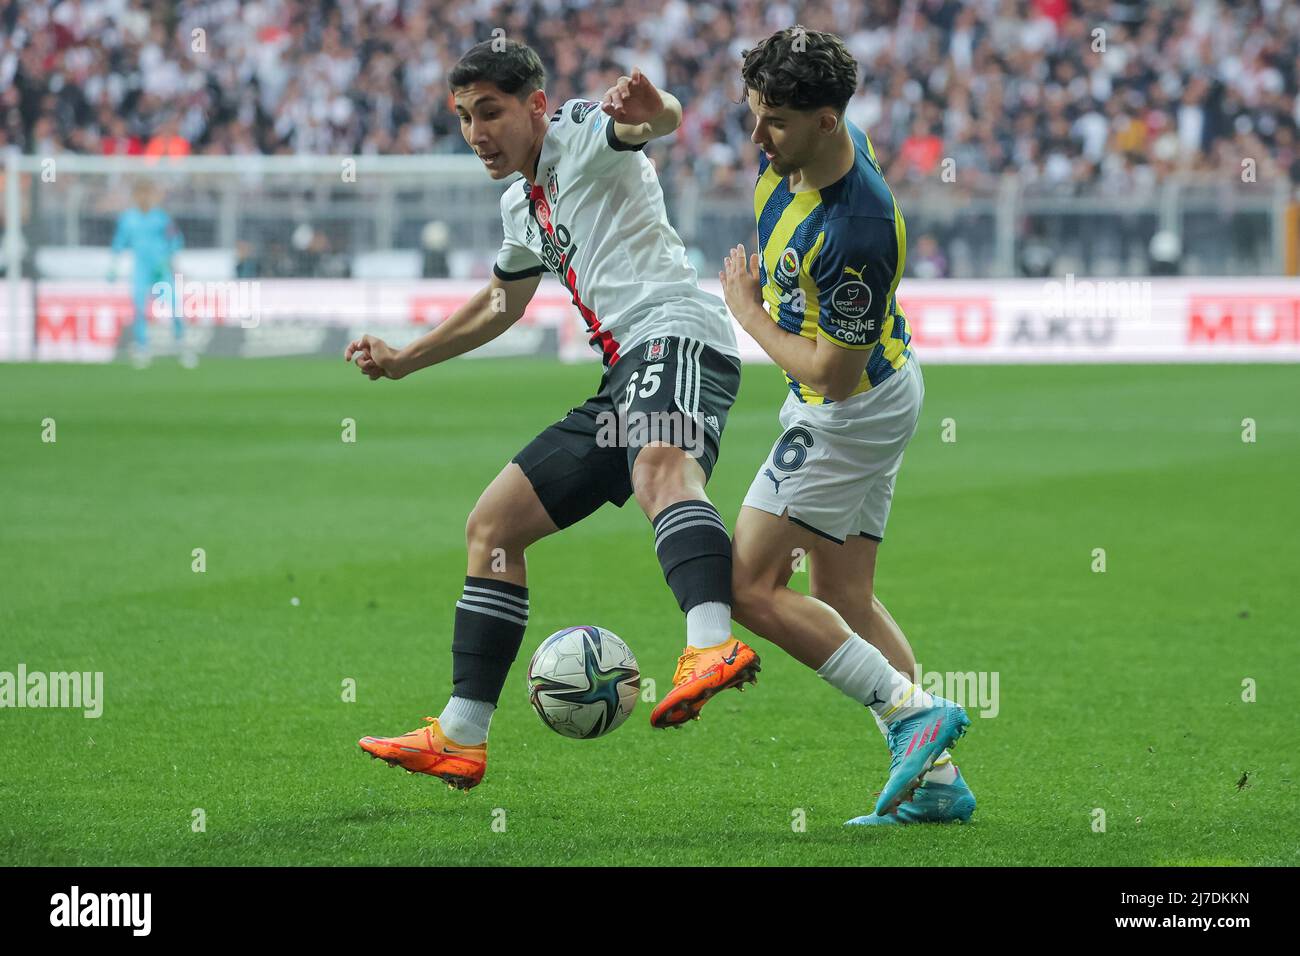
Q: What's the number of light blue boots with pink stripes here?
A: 2